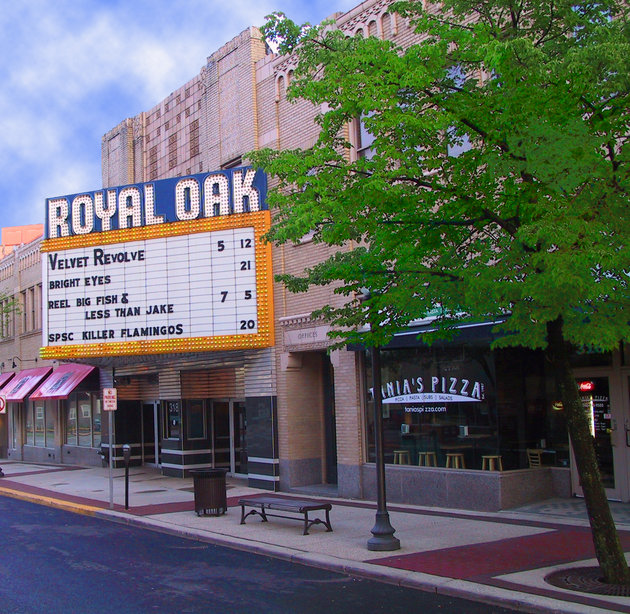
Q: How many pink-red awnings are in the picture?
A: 3